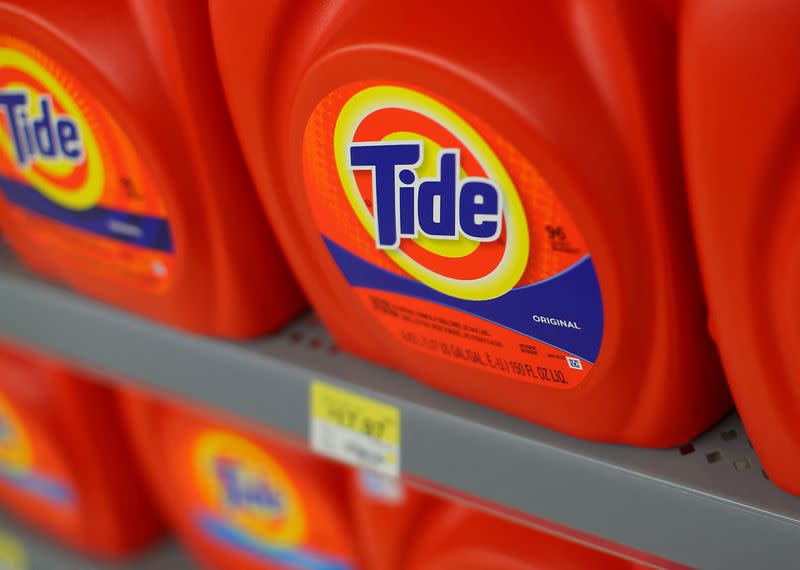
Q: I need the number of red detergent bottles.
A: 6